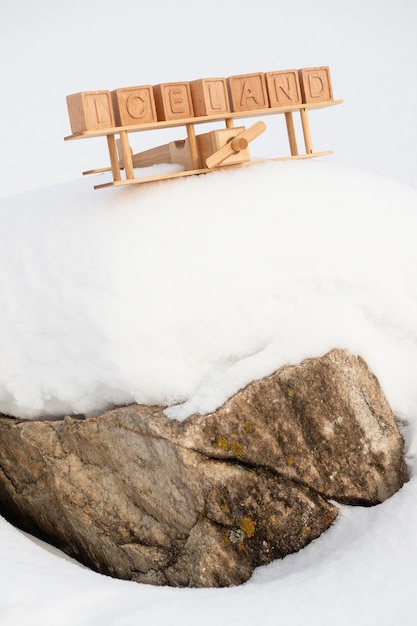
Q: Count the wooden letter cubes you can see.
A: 7